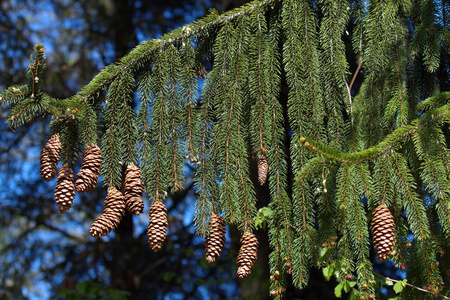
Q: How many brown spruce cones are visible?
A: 10